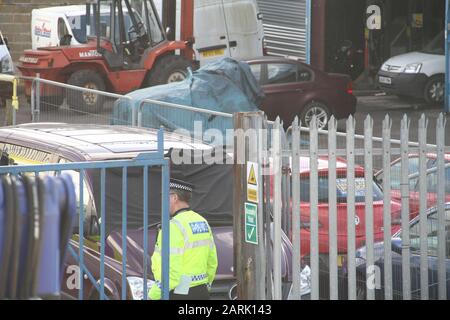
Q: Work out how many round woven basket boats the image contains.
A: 0